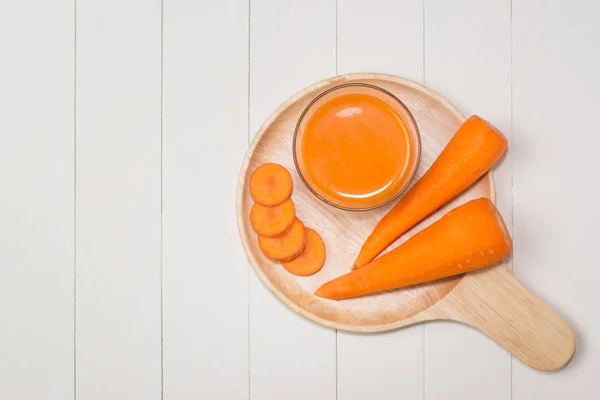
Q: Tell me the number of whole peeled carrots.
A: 2